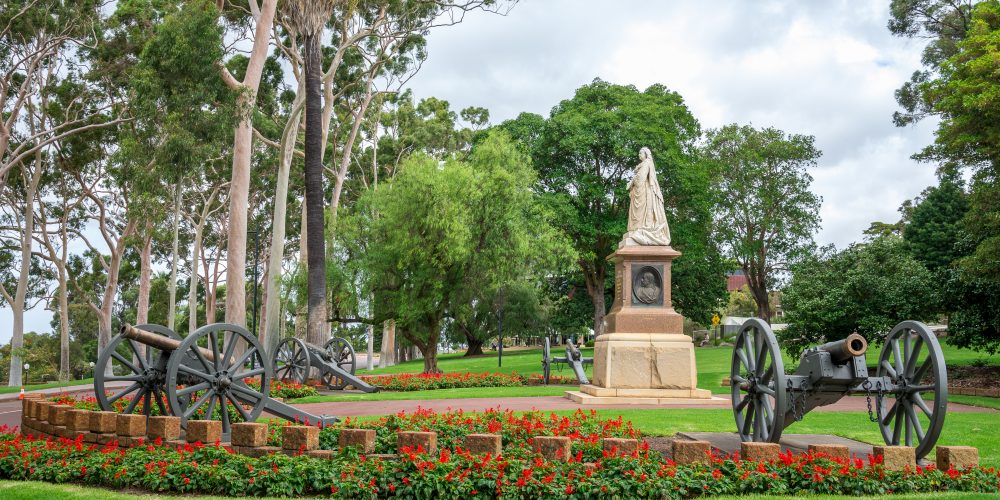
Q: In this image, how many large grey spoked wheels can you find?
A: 7